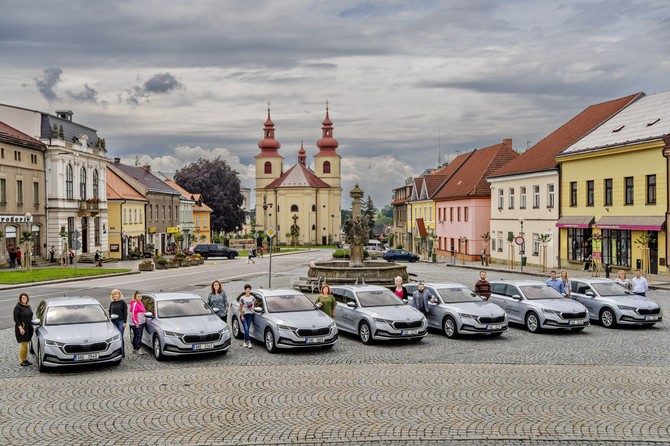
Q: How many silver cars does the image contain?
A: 7